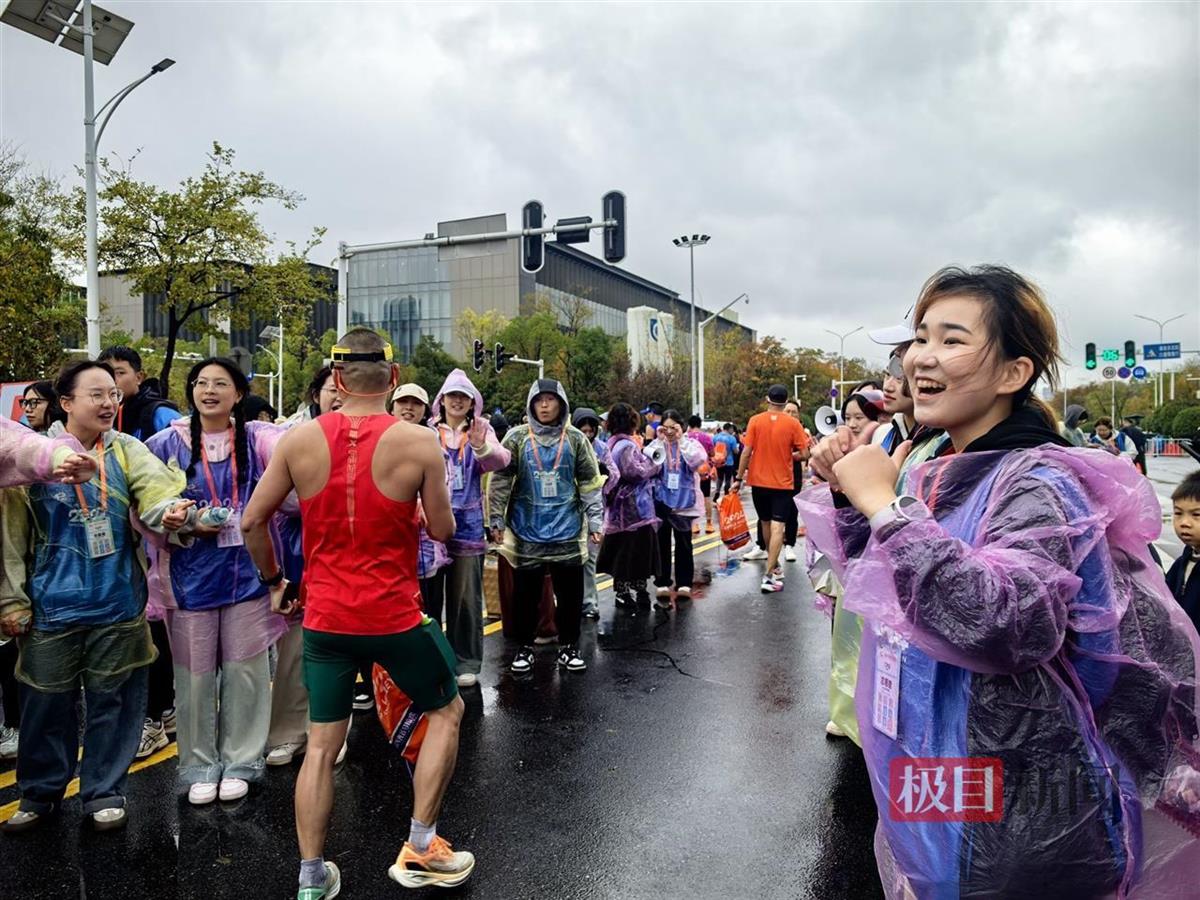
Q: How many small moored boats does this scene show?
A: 0